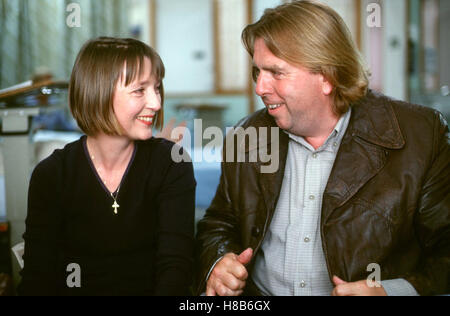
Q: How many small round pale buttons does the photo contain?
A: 5